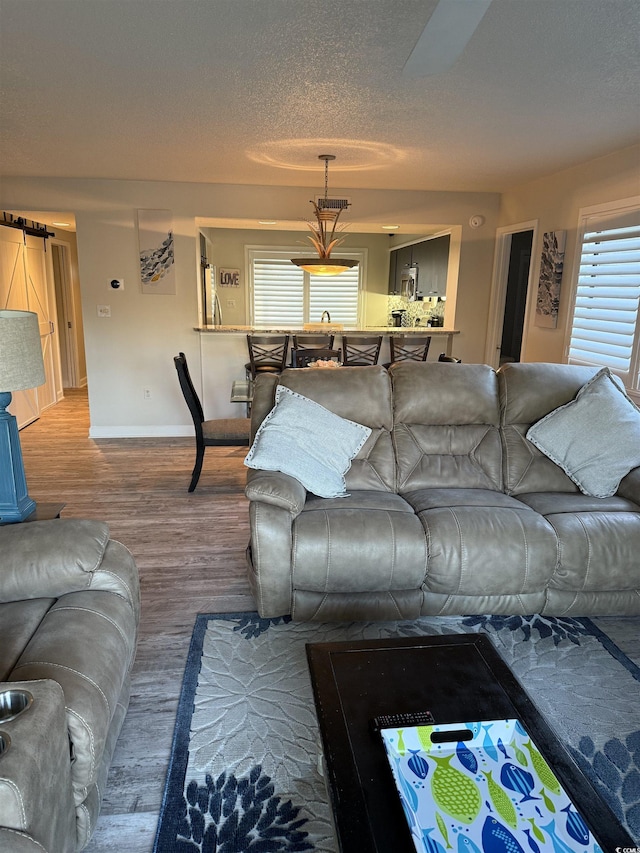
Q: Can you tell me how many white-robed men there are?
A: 0